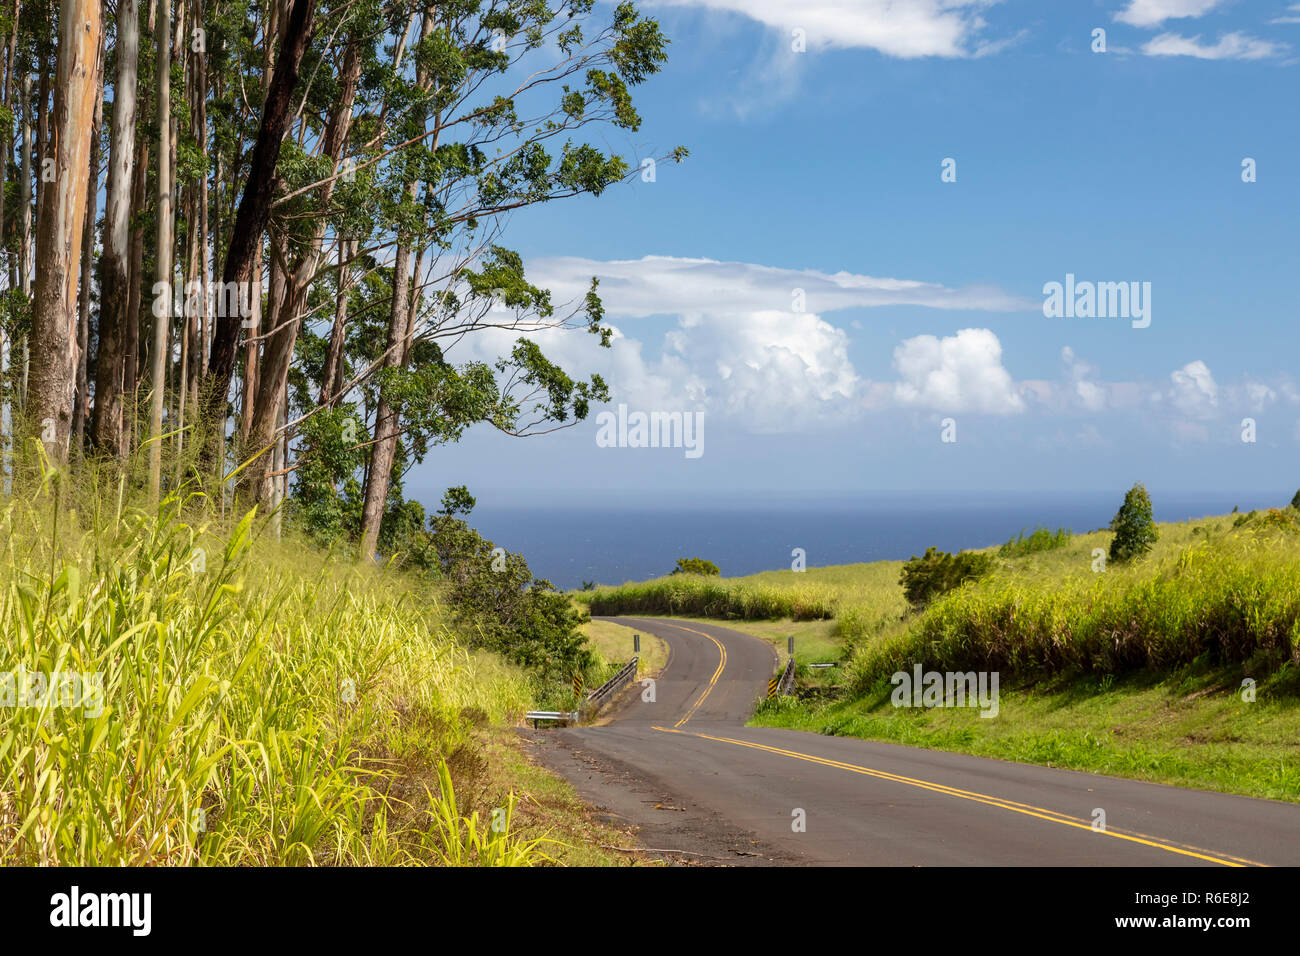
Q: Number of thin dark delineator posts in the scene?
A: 2